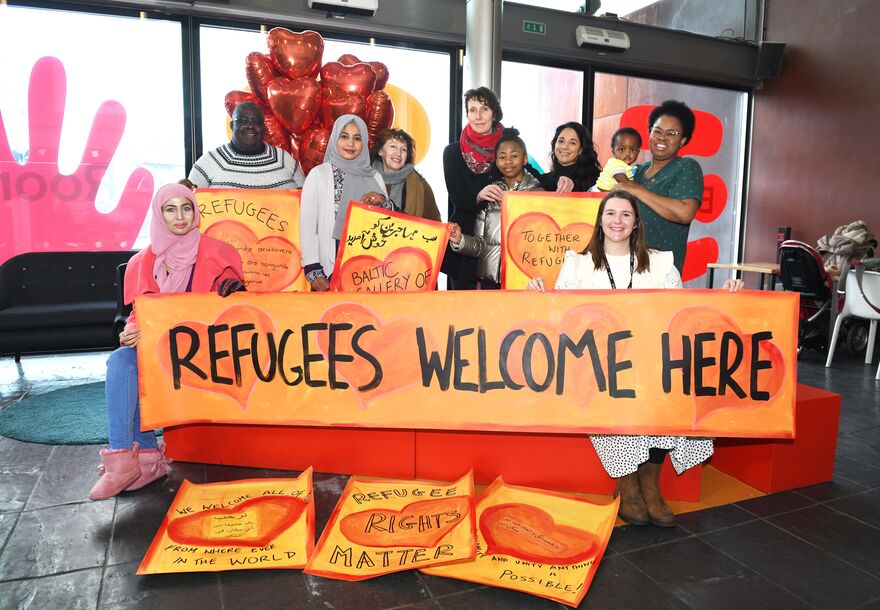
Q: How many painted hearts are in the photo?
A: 10